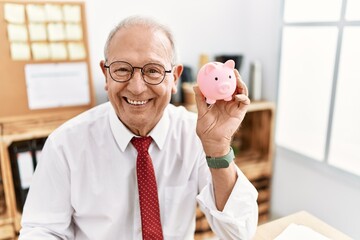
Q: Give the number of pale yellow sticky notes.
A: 12